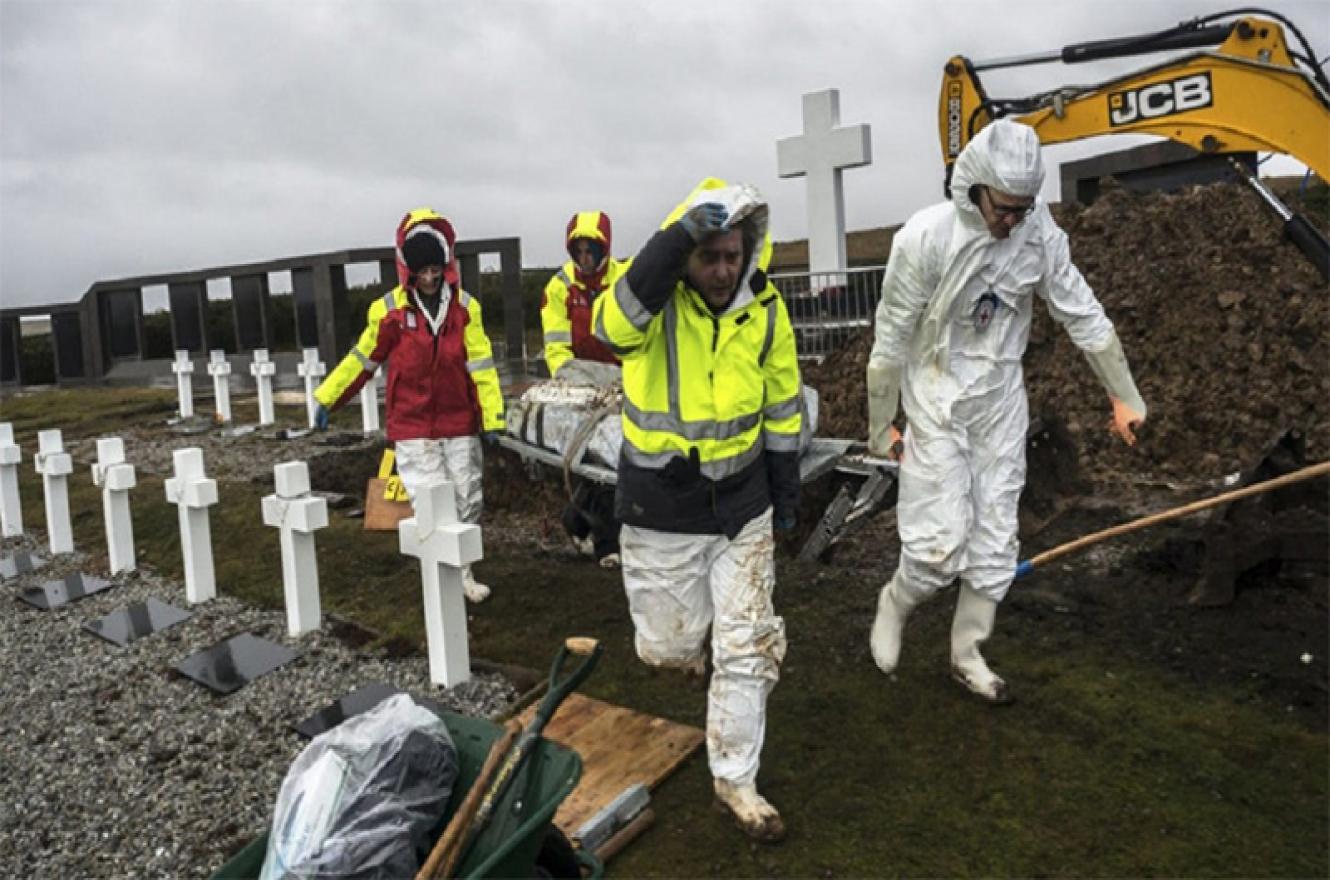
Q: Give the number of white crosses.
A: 12